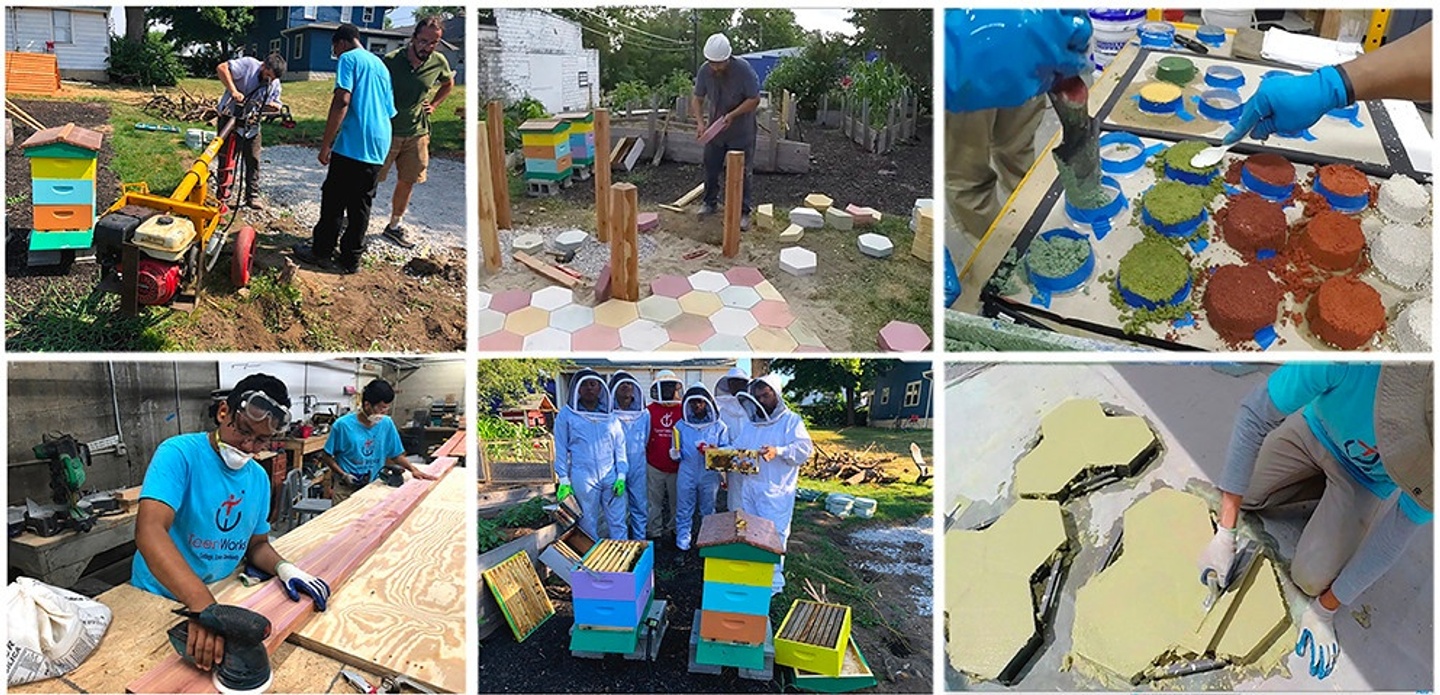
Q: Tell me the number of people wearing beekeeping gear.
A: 6